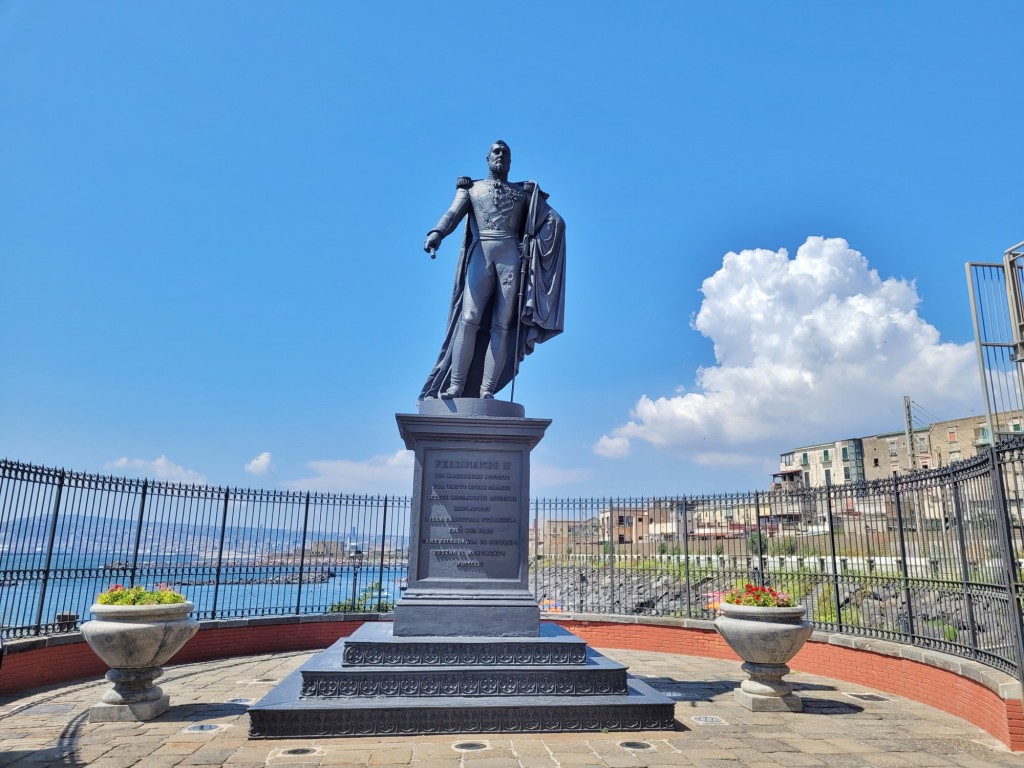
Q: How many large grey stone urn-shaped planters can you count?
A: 2